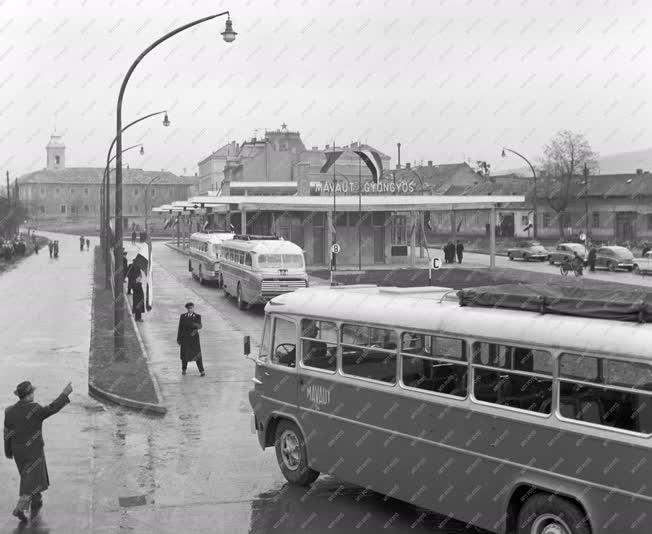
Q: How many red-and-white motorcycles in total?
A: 0